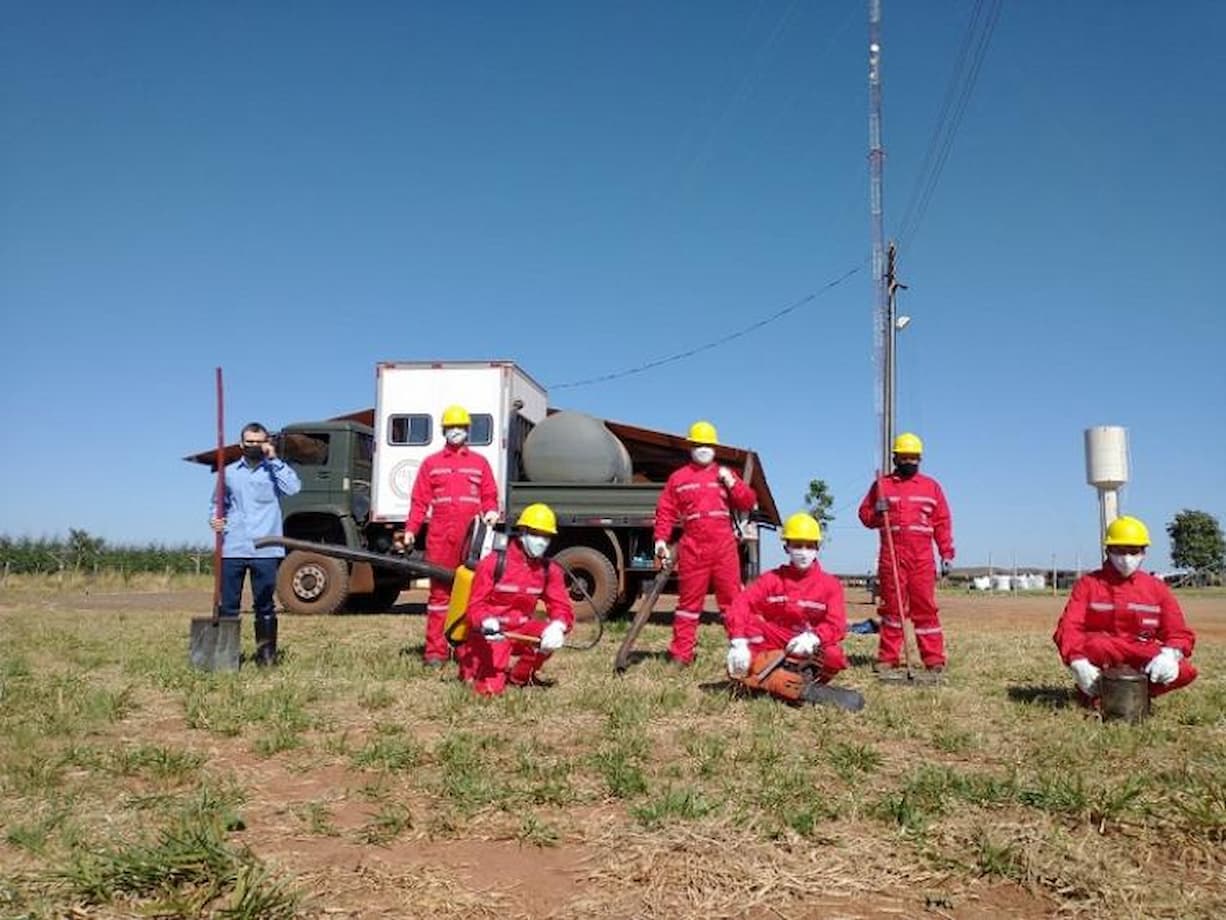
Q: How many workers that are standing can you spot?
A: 4